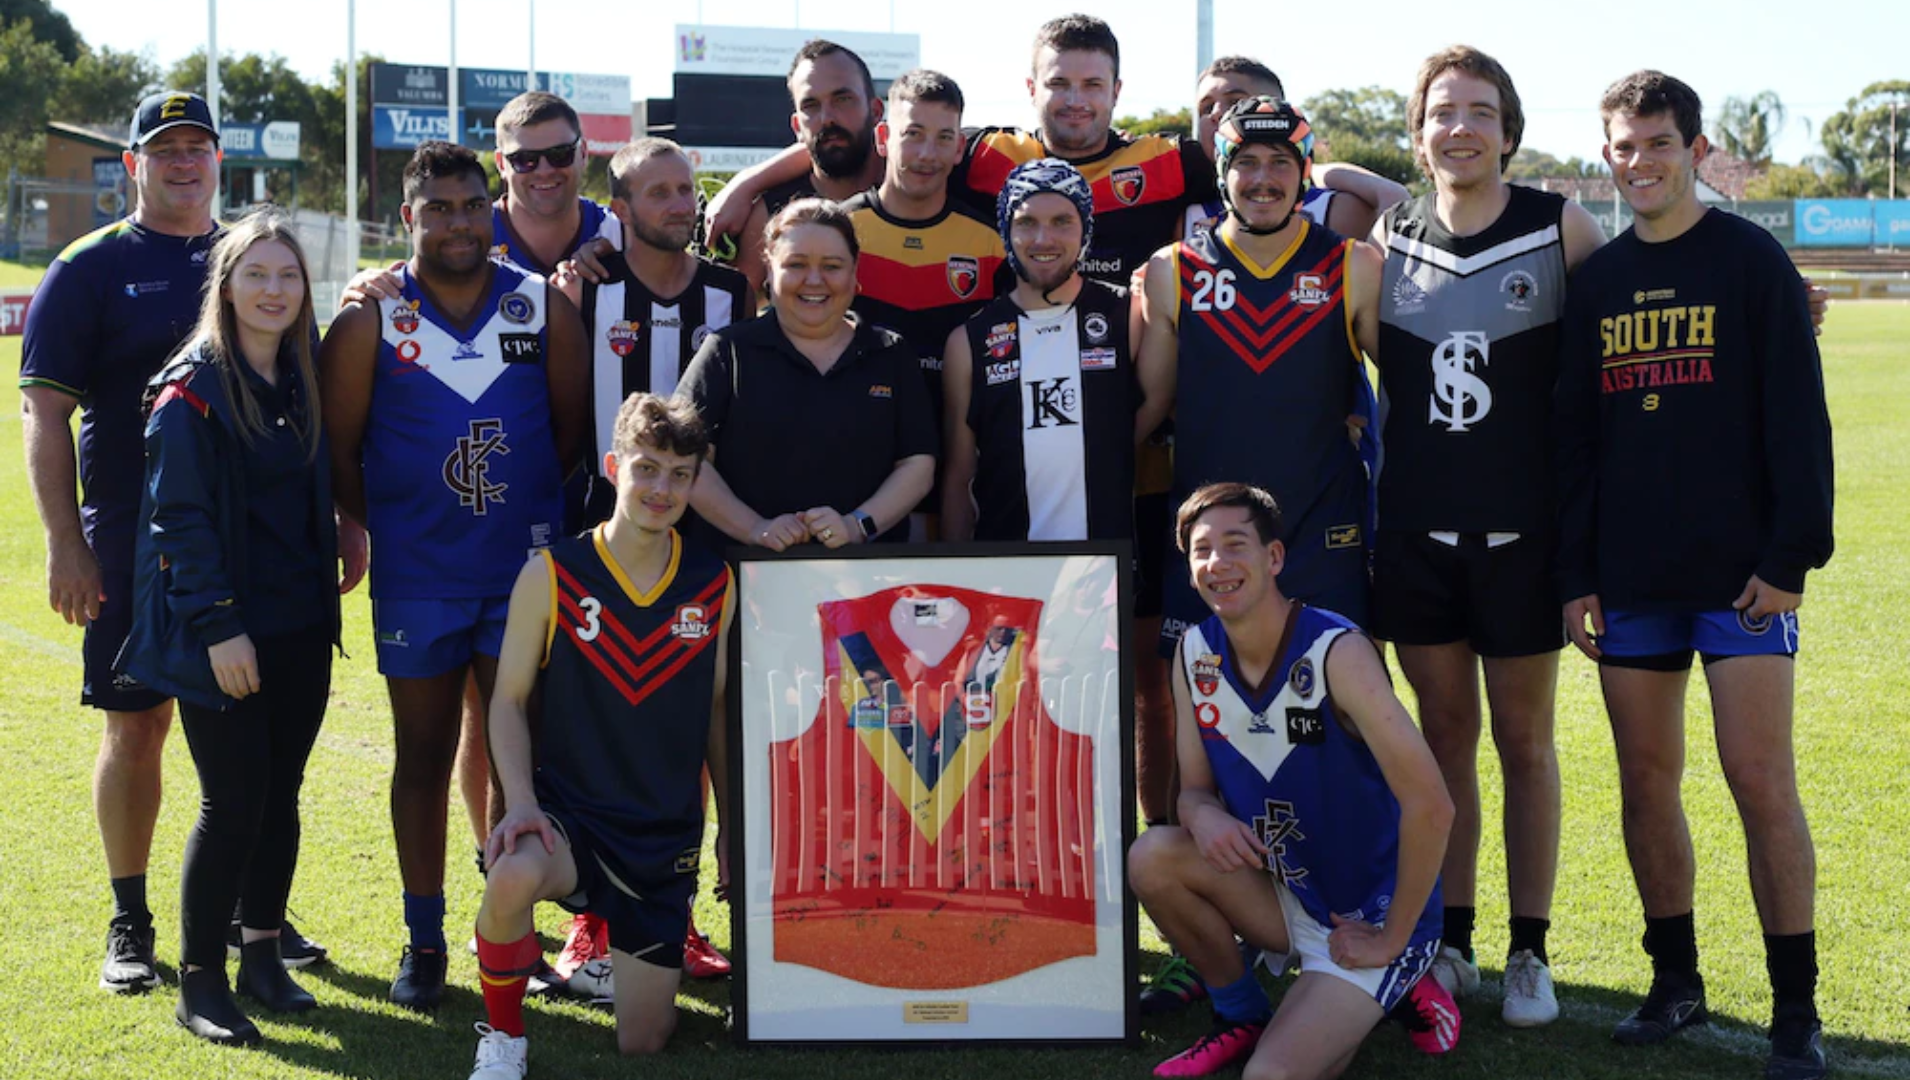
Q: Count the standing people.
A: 14